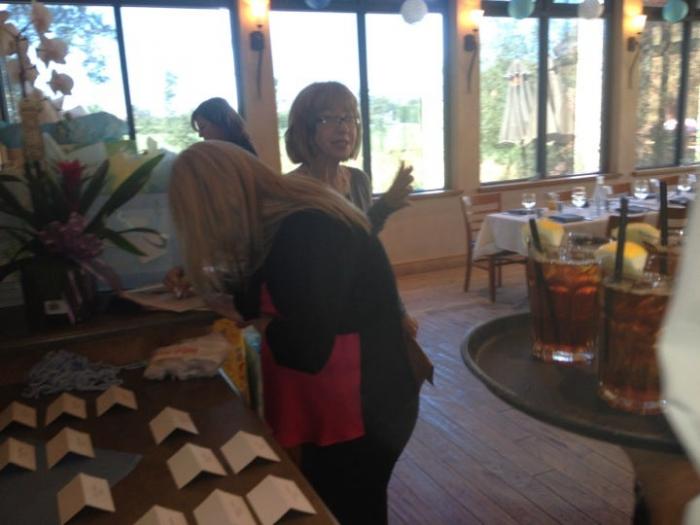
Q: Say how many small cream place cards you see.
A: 12